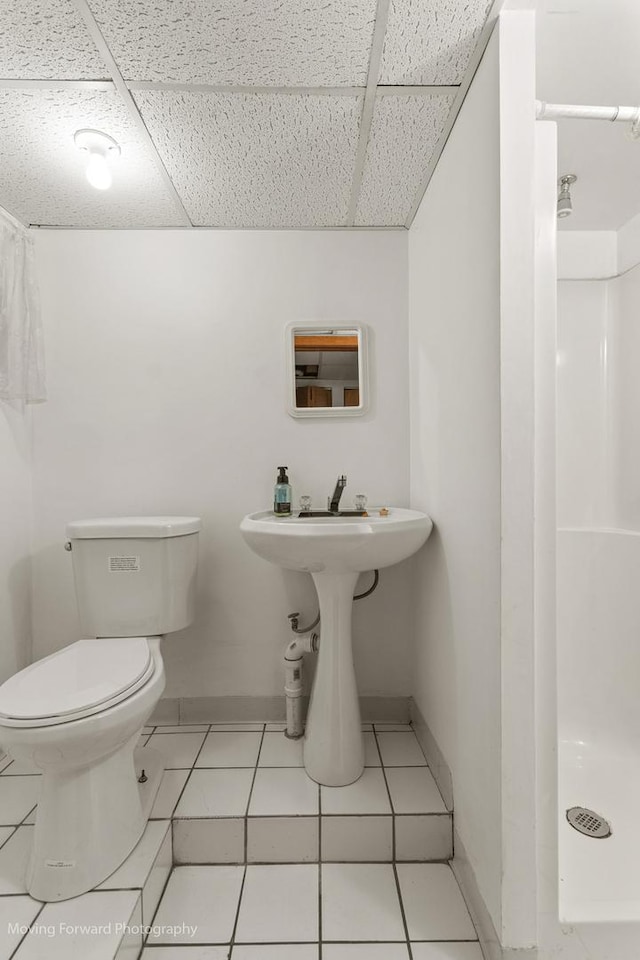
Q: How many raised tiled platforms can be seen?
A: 1